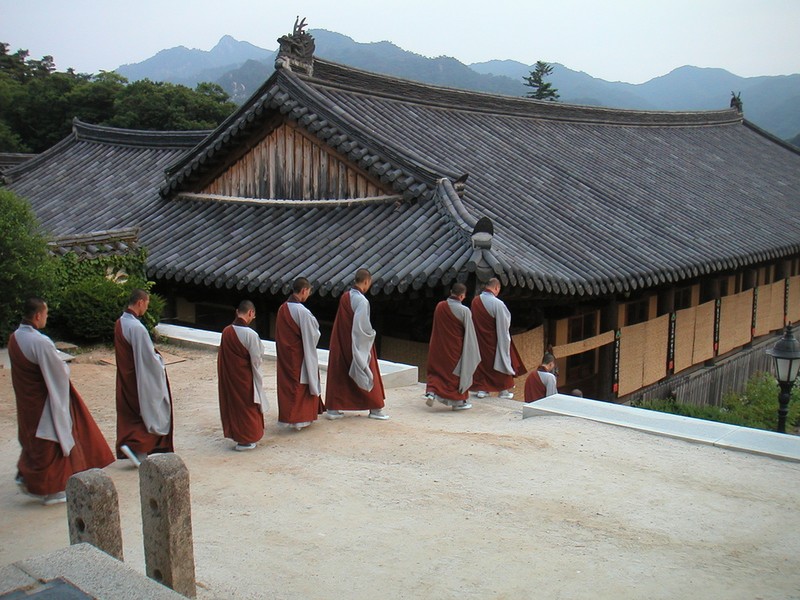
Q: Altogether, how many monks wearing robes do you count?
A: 8